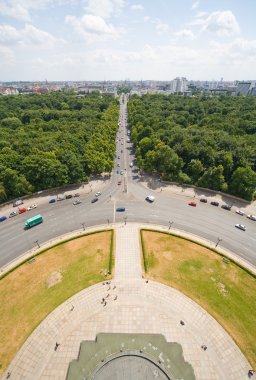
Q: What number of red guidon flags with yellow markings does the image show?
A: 0